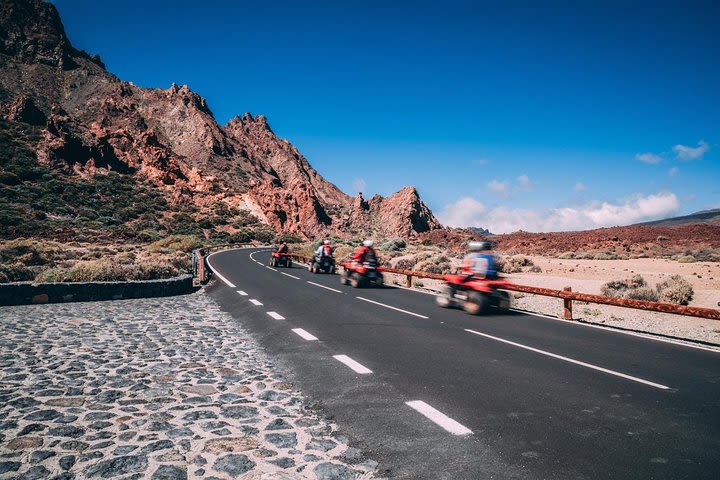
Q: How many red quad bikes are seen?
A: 3